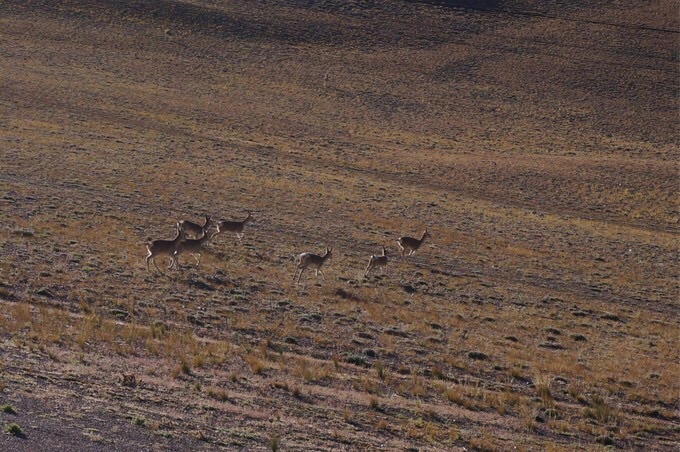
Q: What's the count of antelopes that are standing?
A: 7